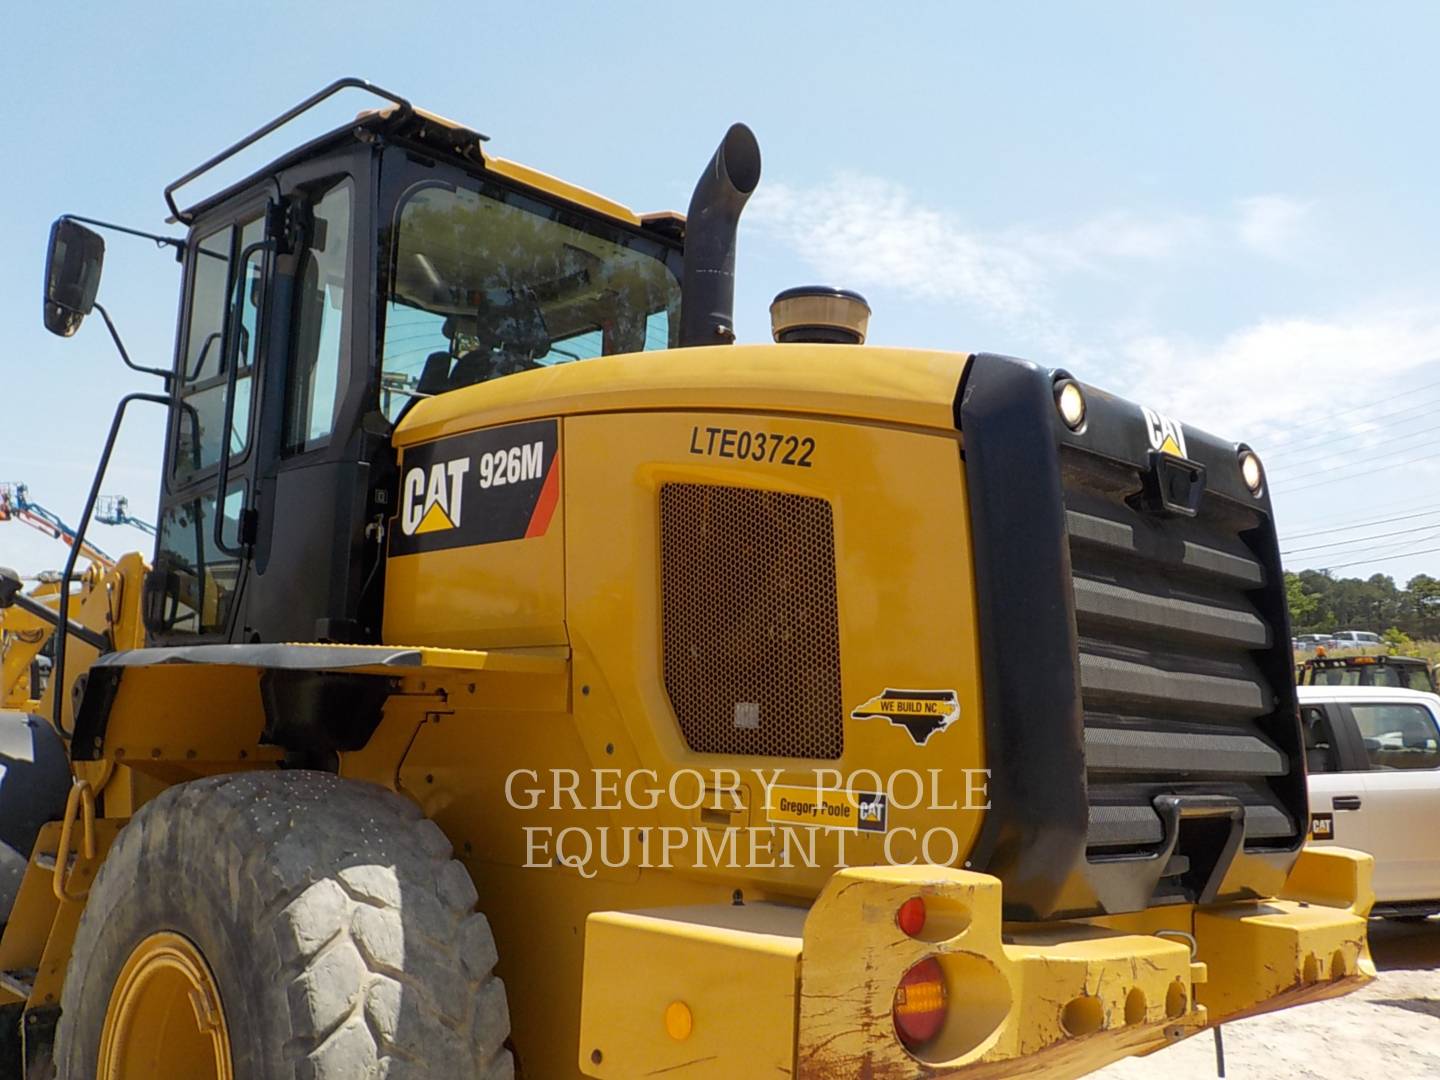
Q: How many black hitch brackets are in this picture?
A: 1